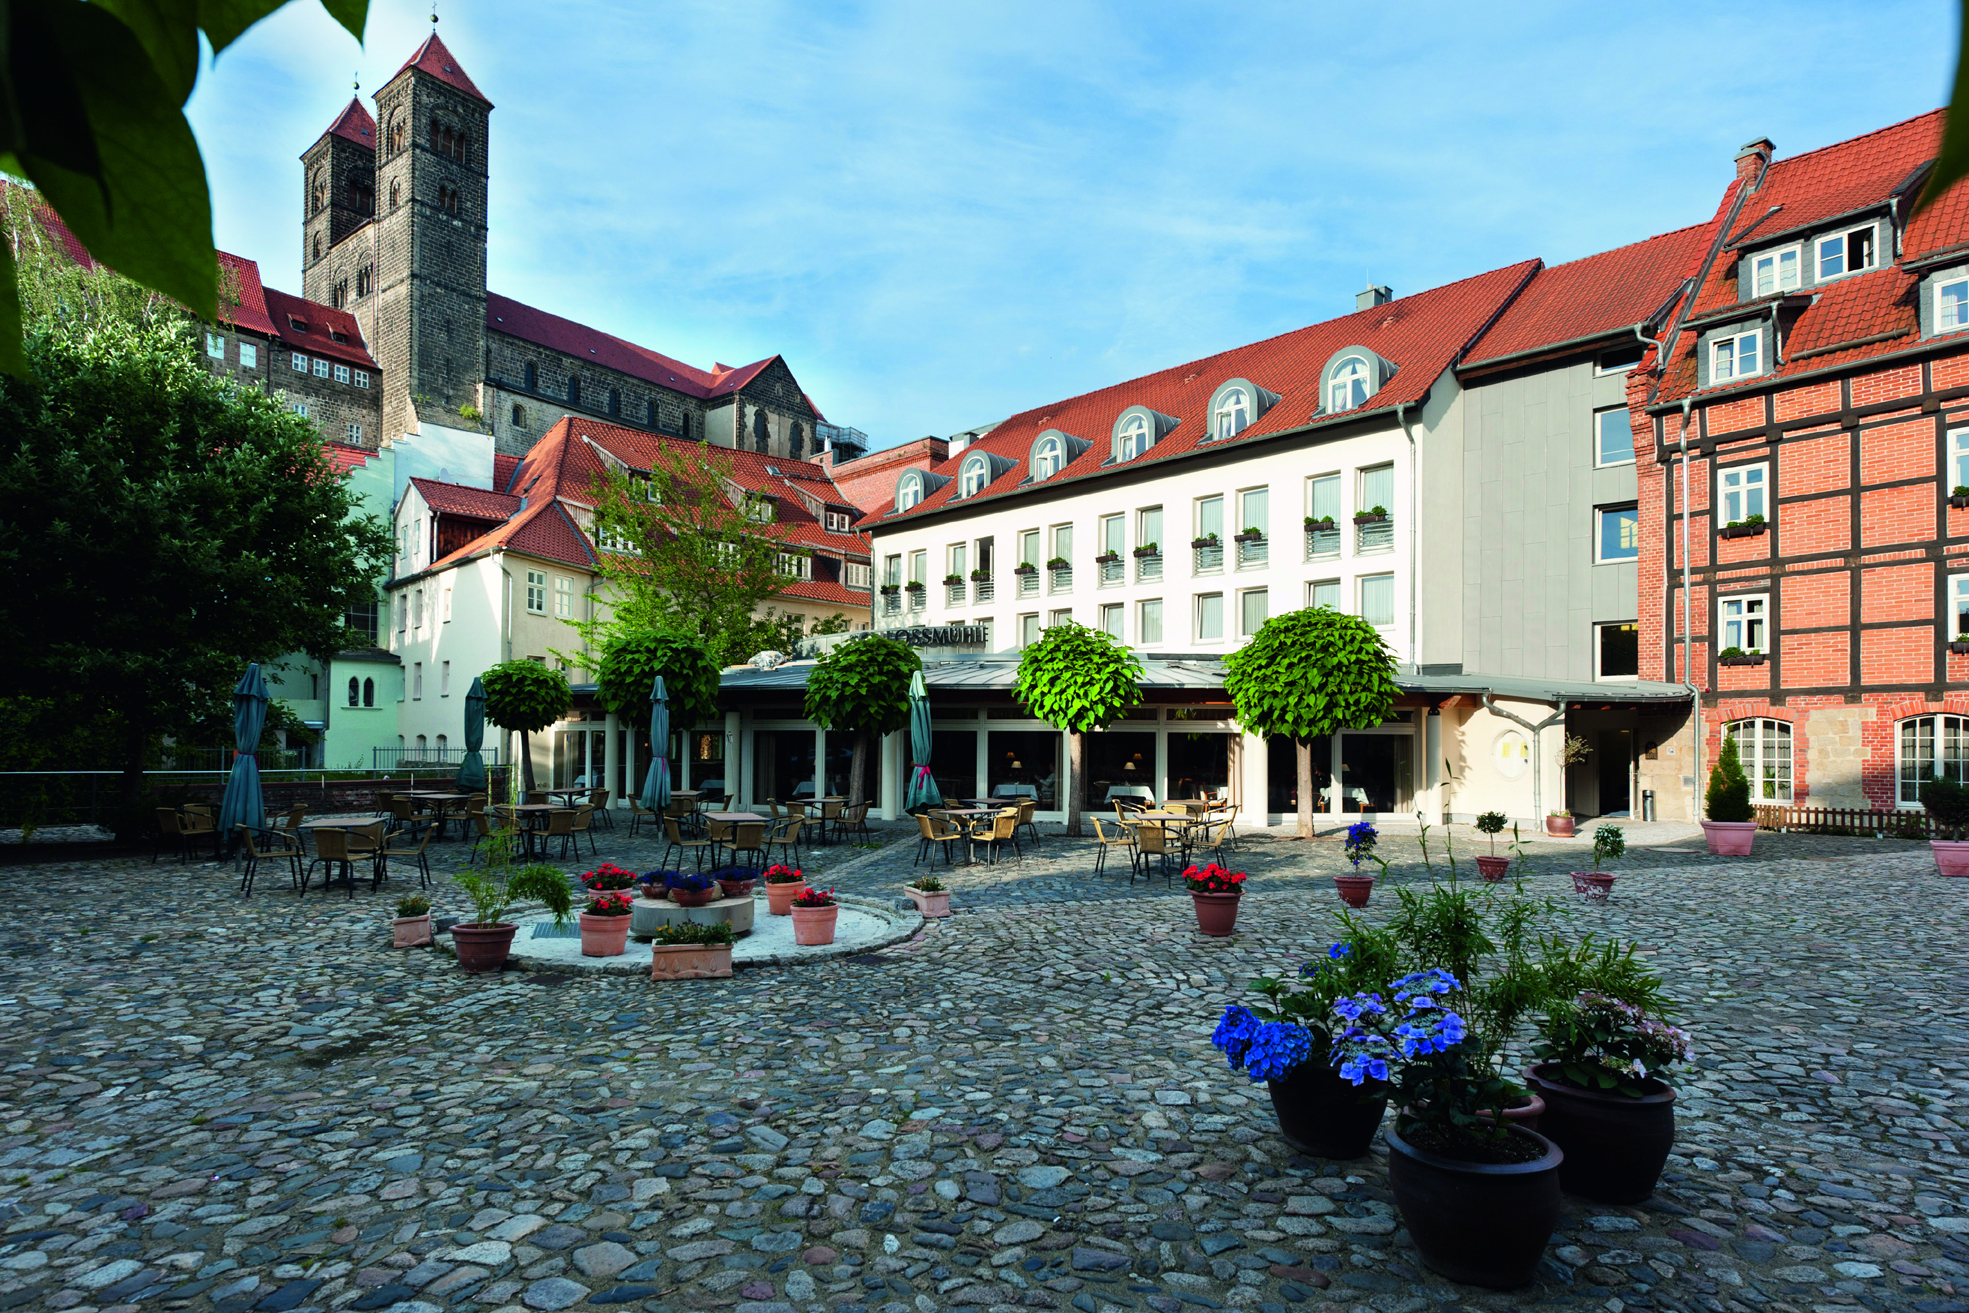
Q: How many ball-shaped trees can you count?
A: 5